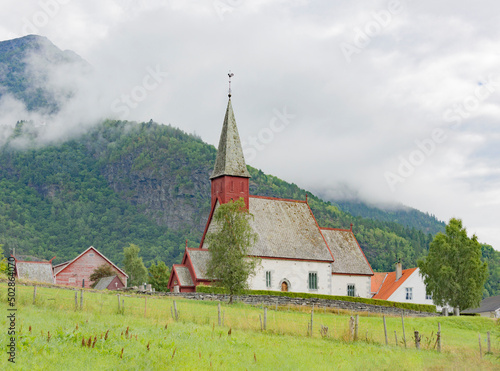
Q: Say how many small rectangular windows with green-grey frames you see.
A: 3